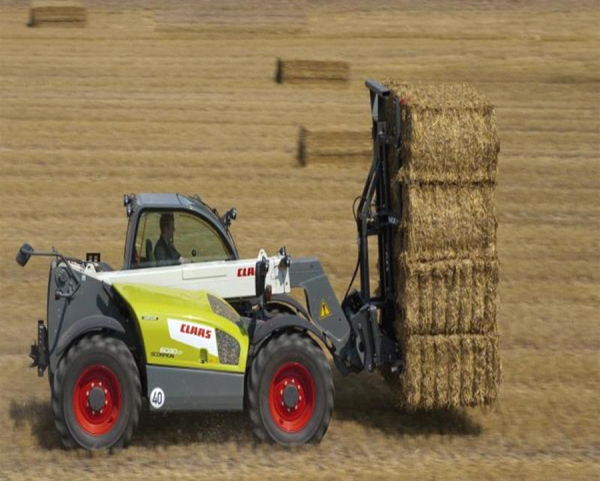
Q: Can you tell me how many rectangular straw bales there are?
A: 7